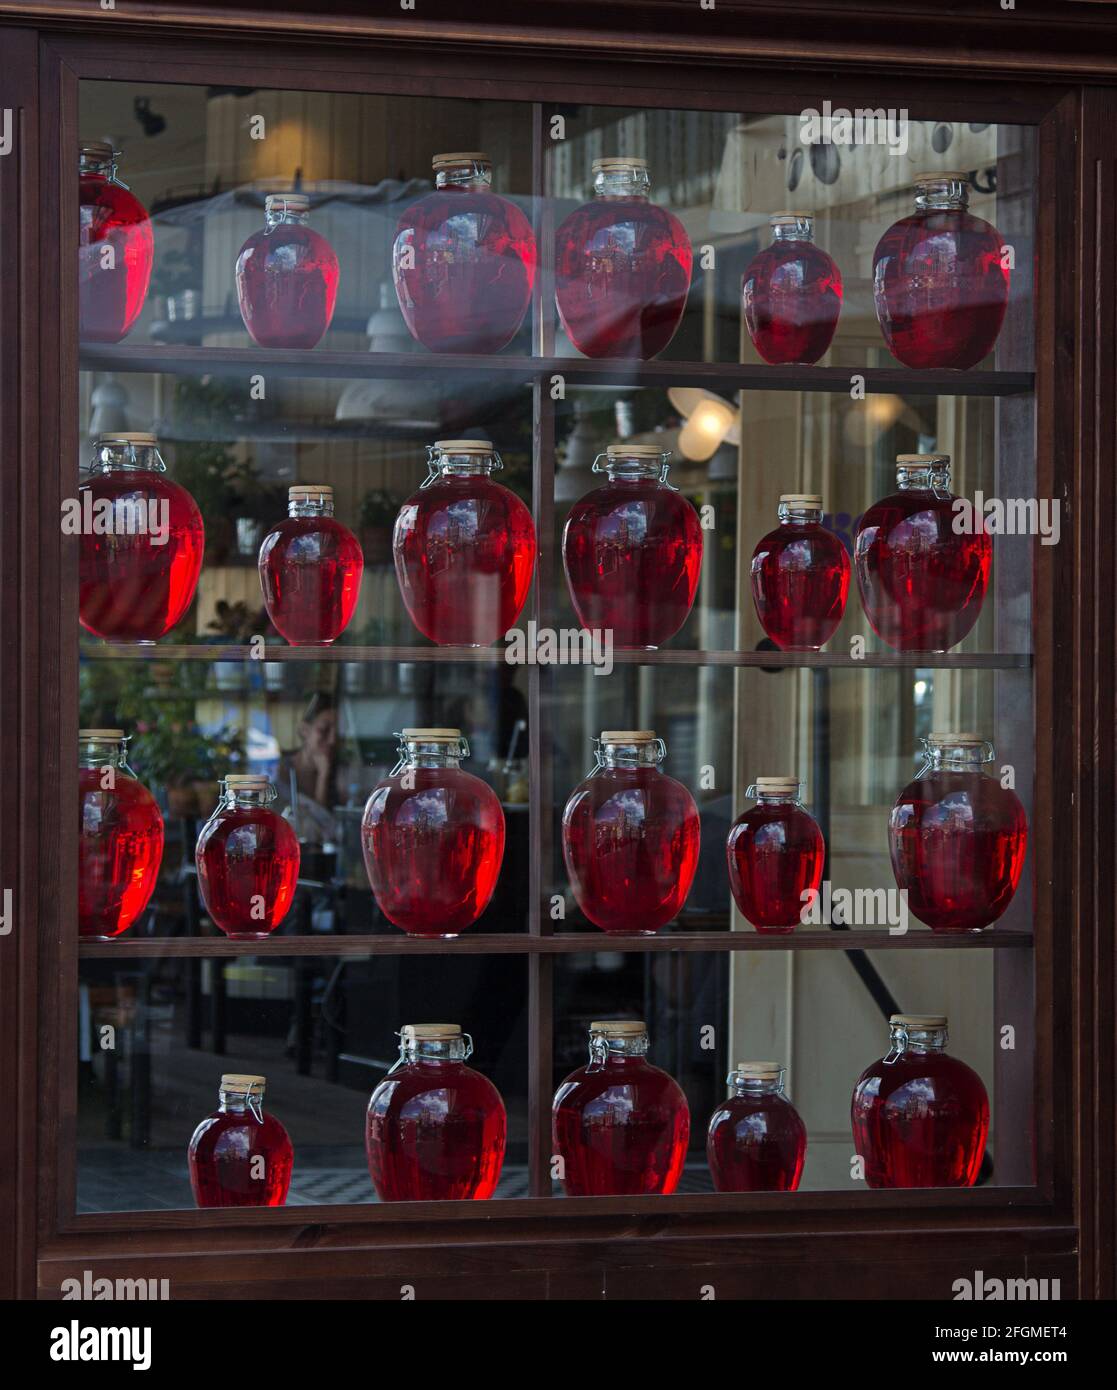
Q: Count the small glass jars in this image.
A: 8